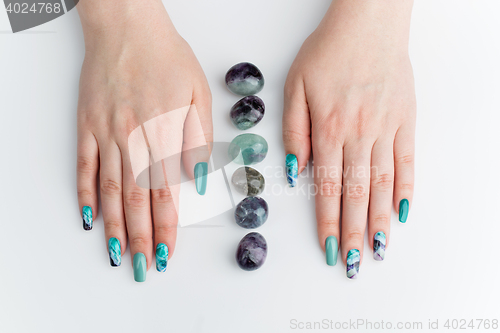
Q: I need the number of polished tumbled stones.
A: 6